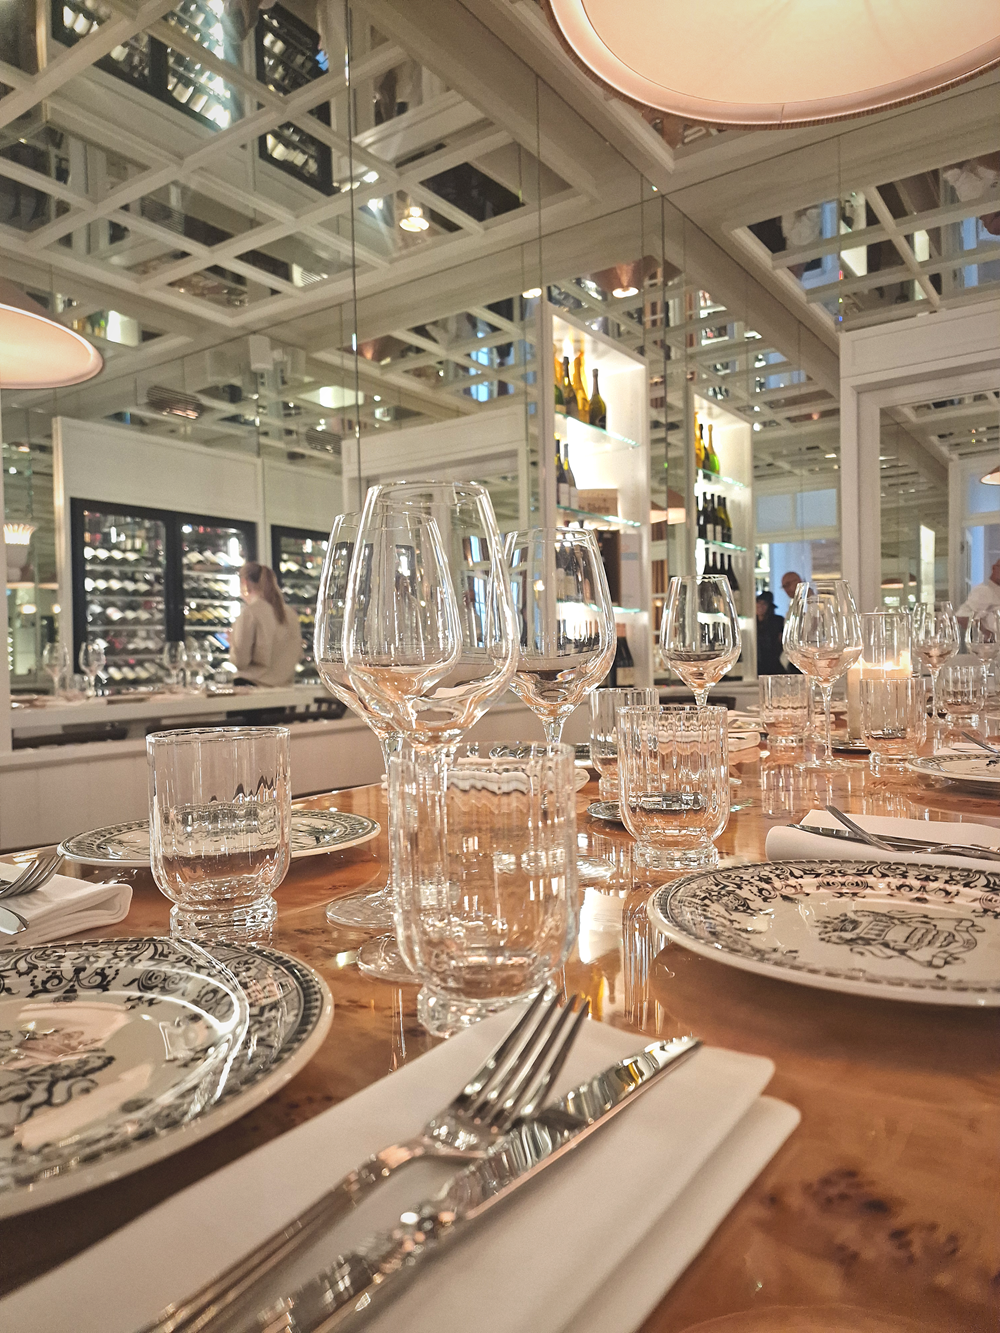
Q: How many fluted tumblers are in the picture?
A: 7